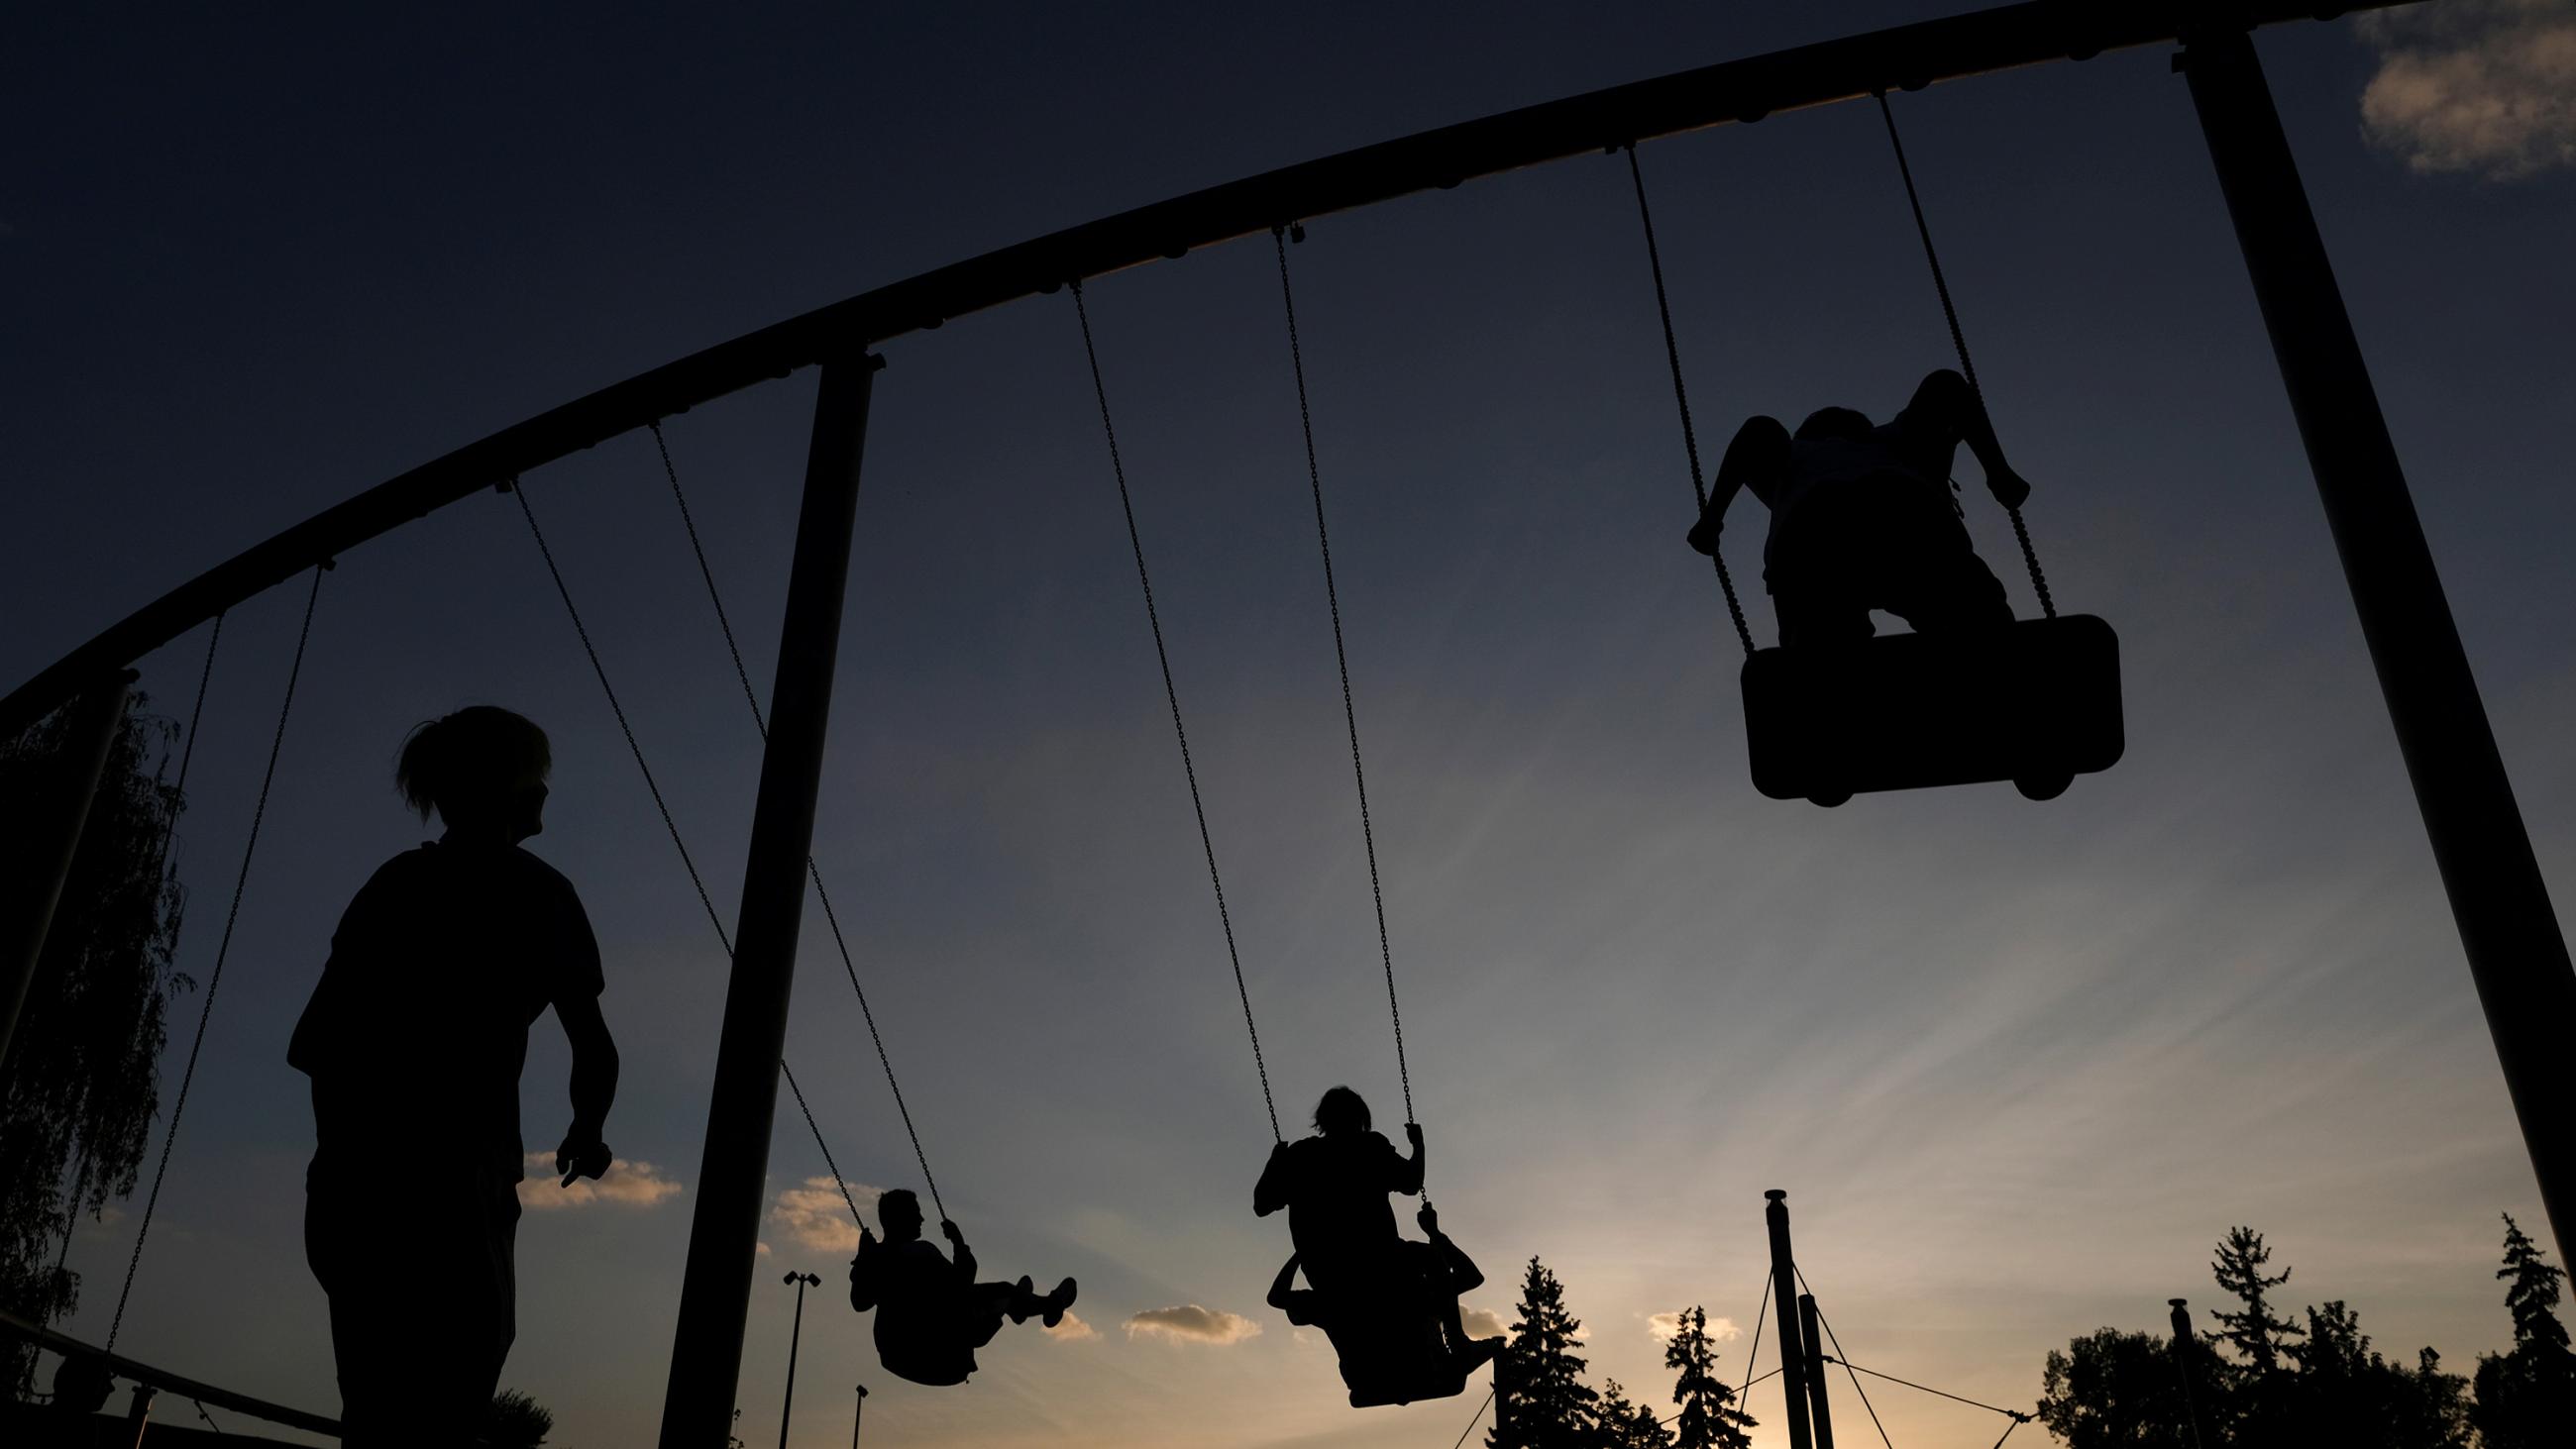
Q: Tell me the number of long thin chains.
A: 8